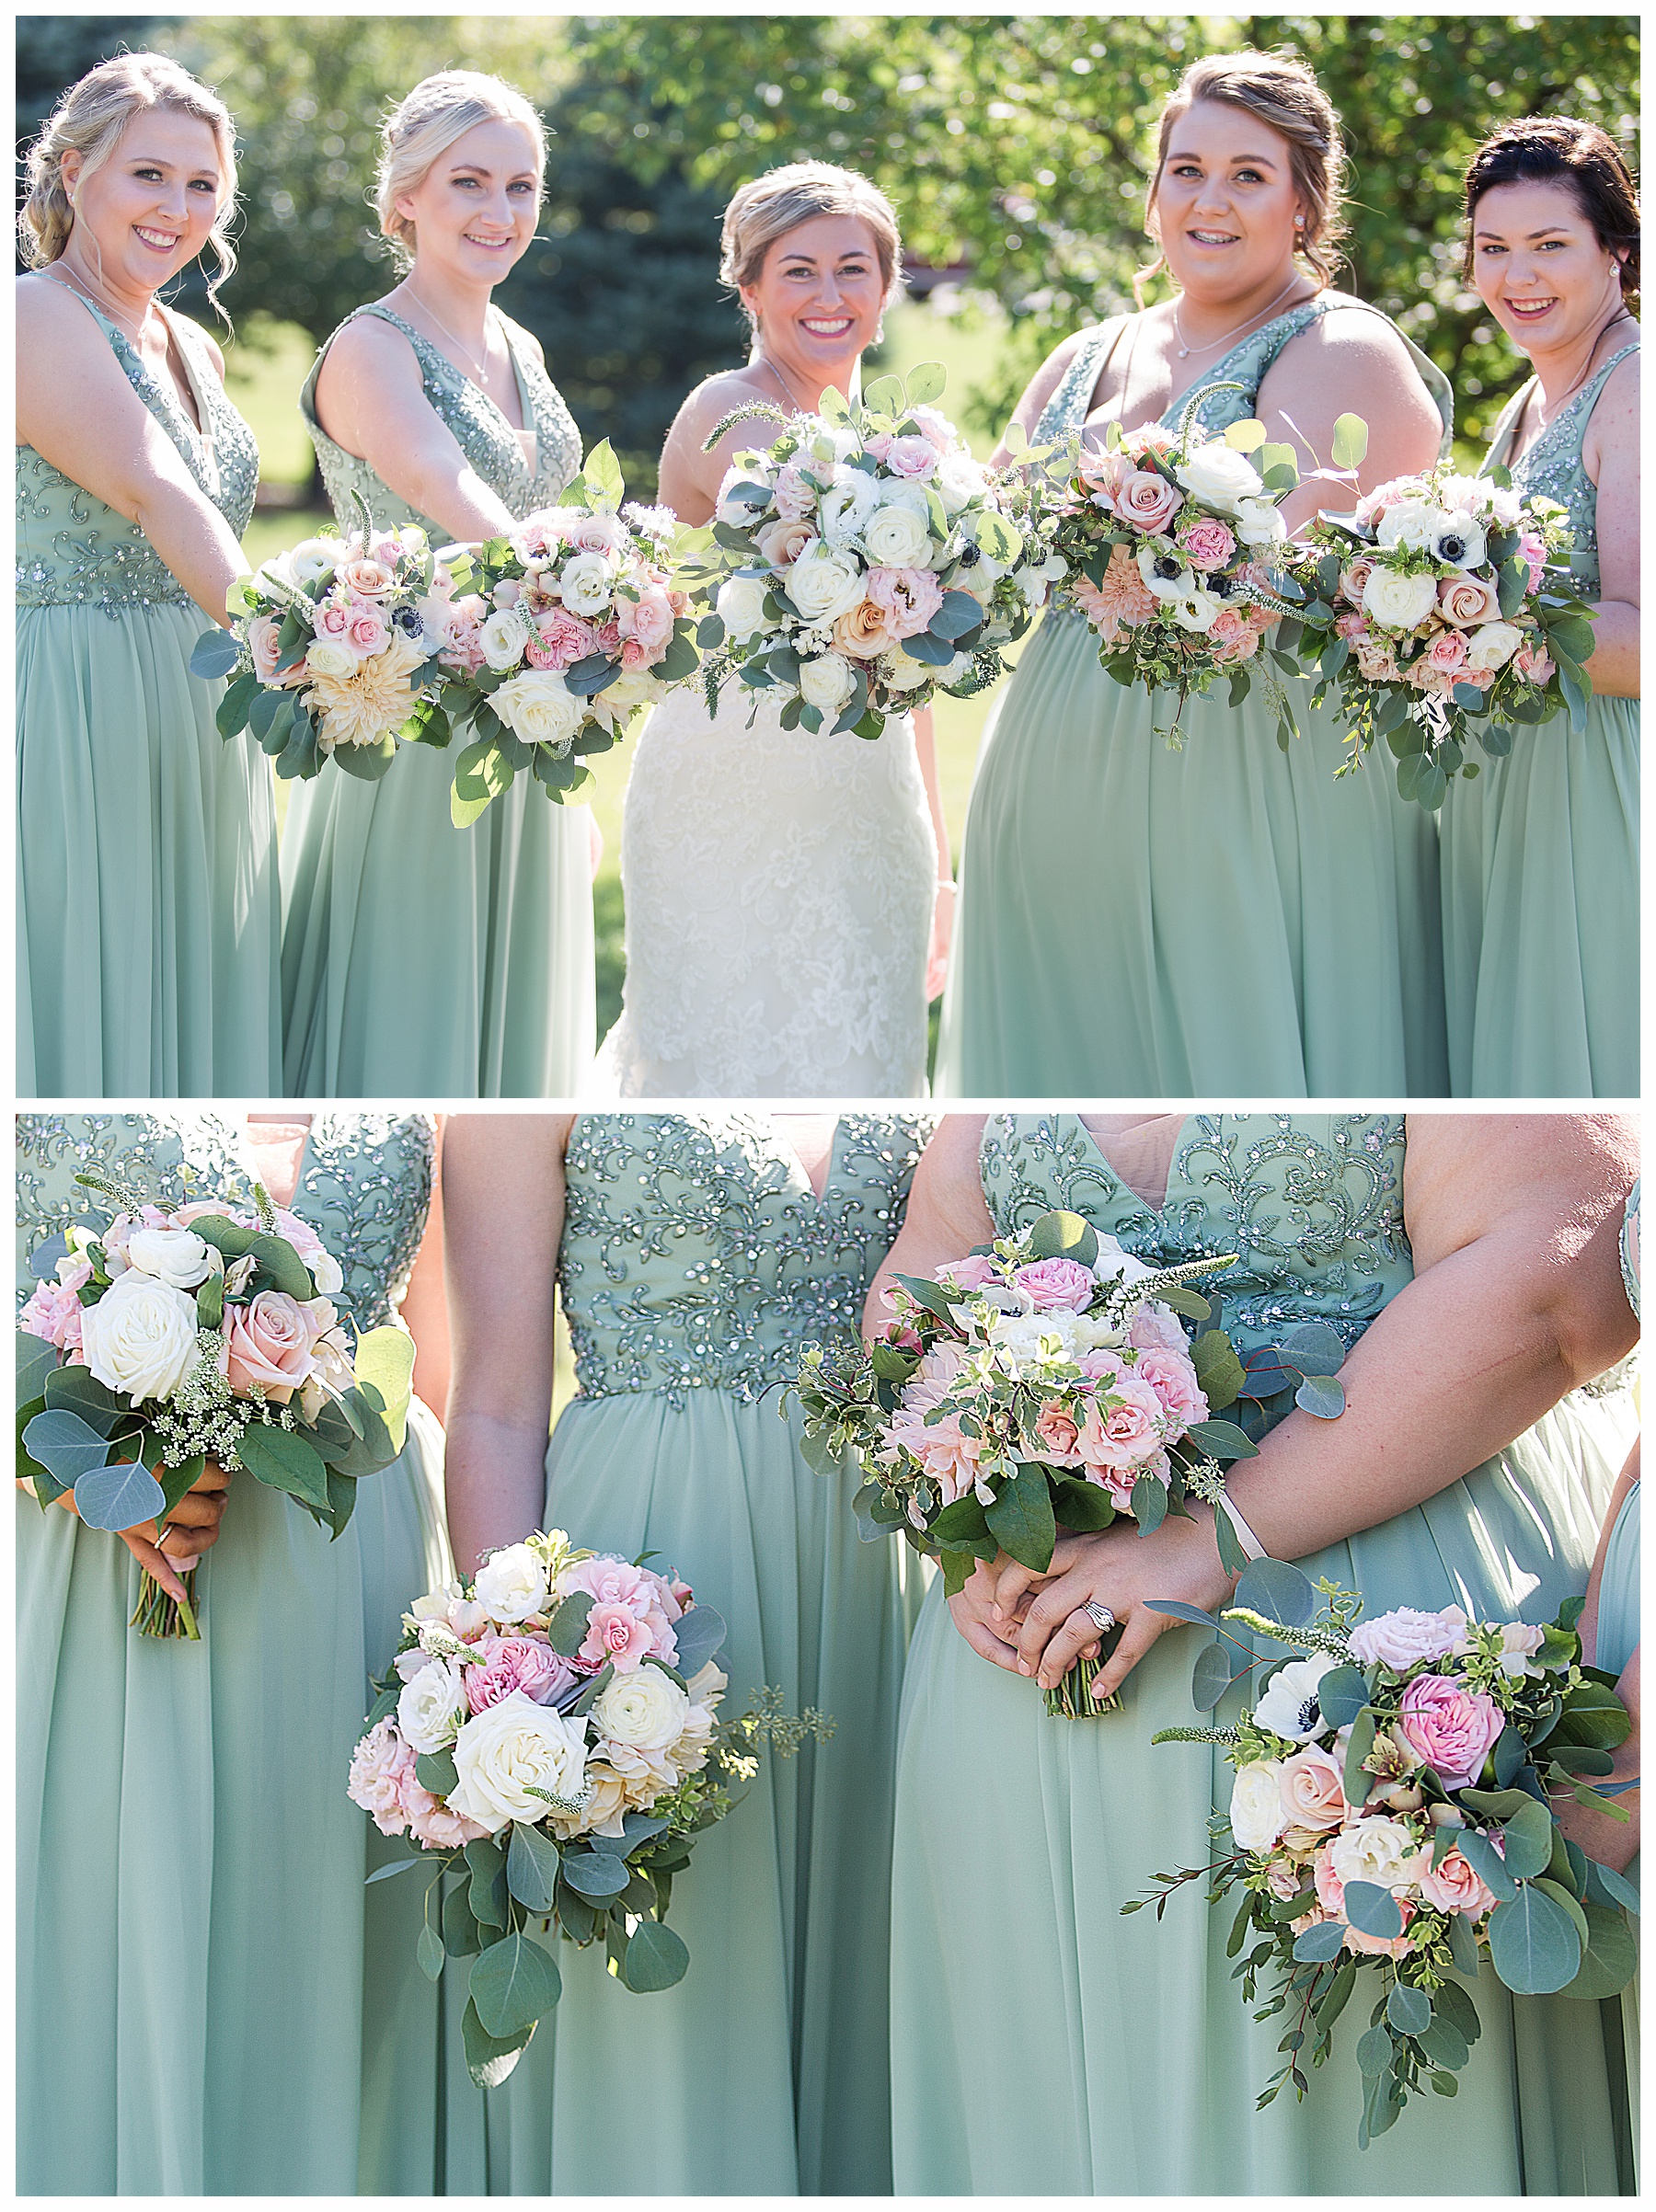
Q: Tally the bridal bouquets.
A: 9